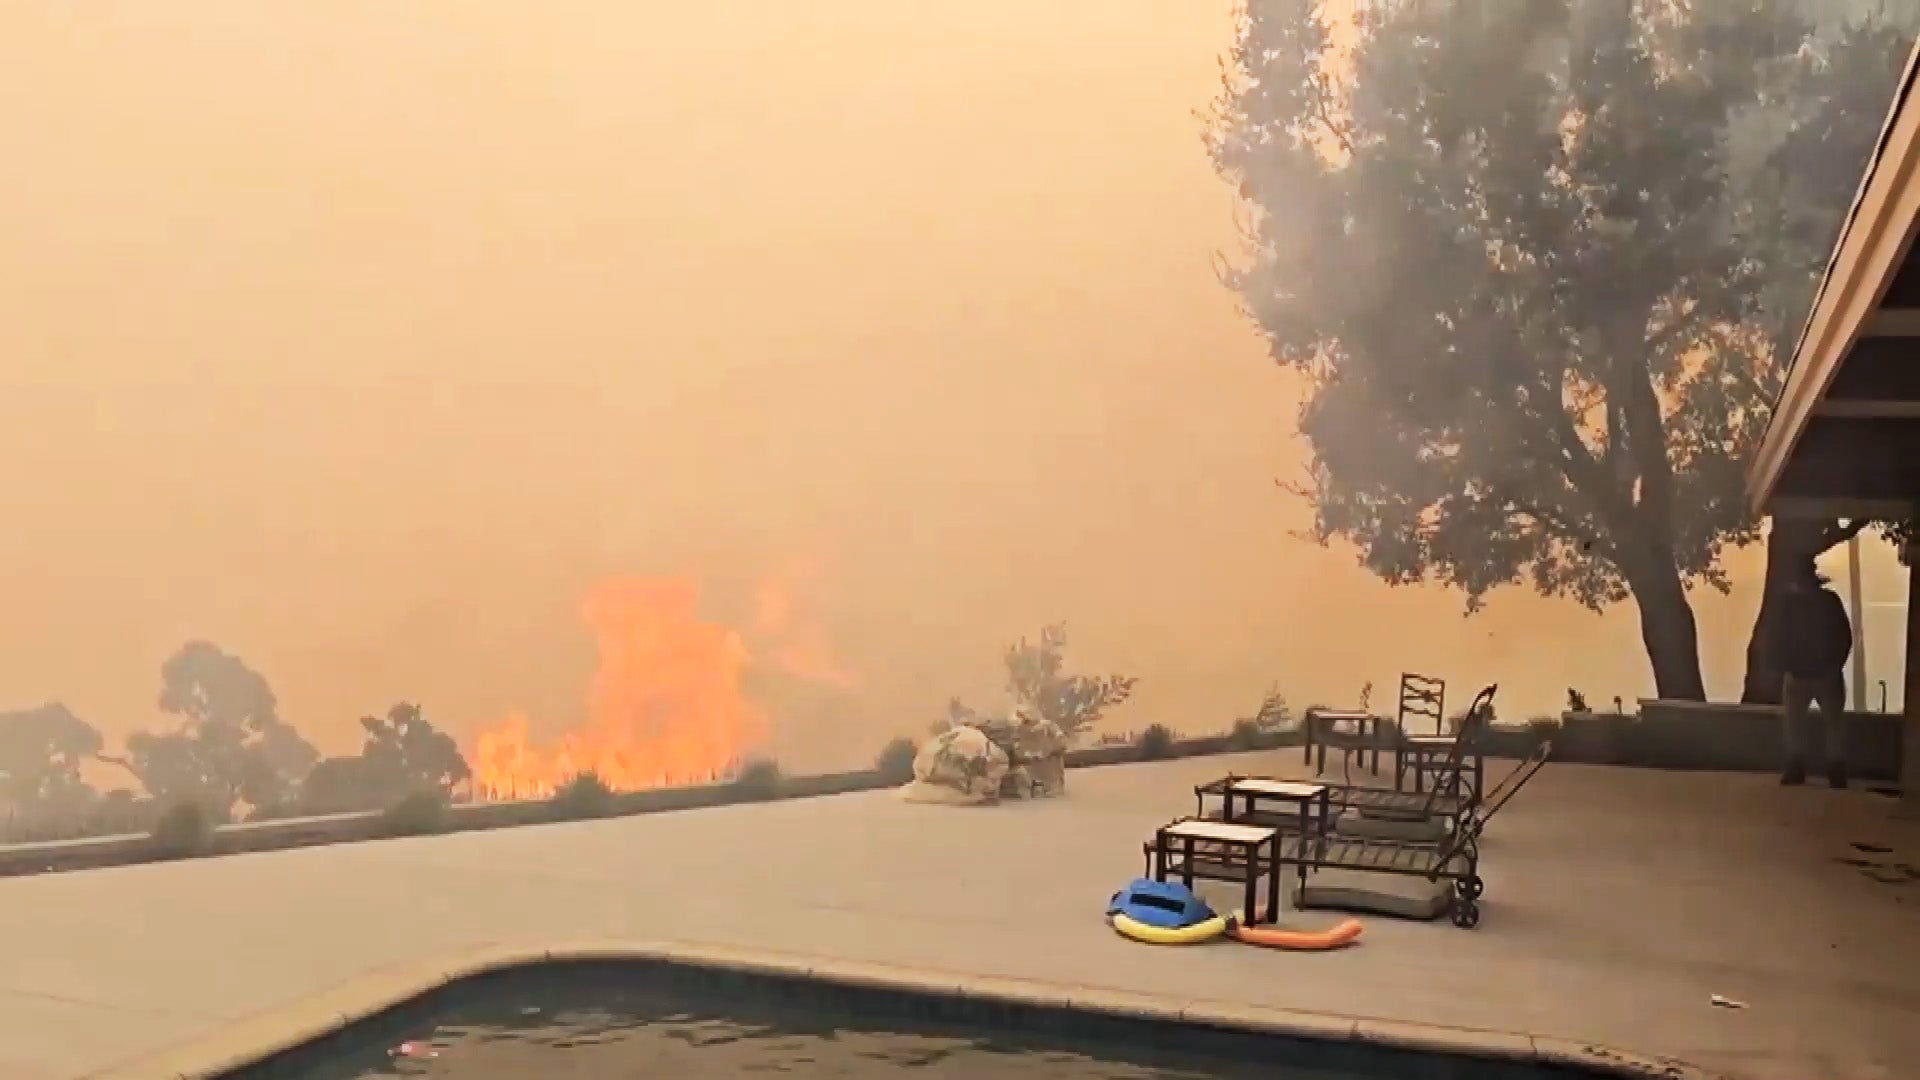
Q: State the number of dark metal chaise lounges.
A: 2